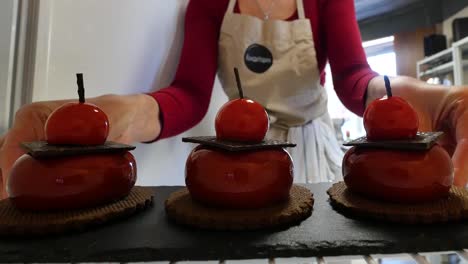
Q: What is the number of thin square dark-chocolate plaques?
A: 3